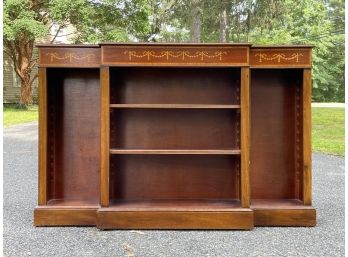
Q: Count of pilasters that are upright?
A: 4